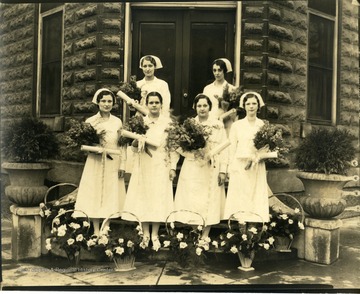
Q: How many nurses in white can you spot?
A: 6